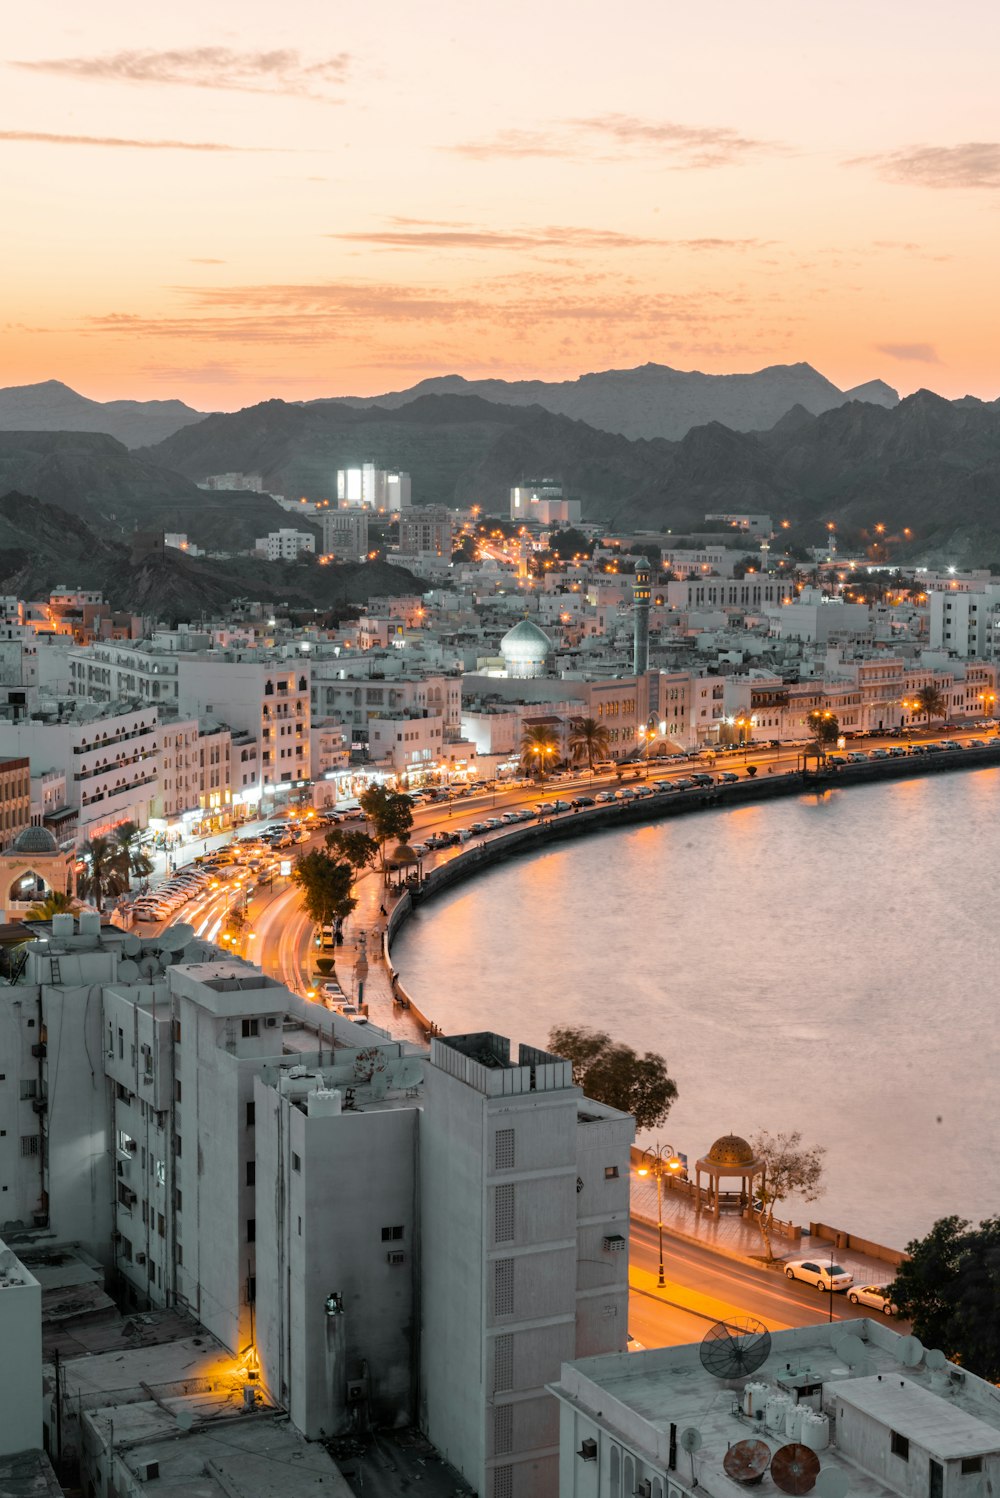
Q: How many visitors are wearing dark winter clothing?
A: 0